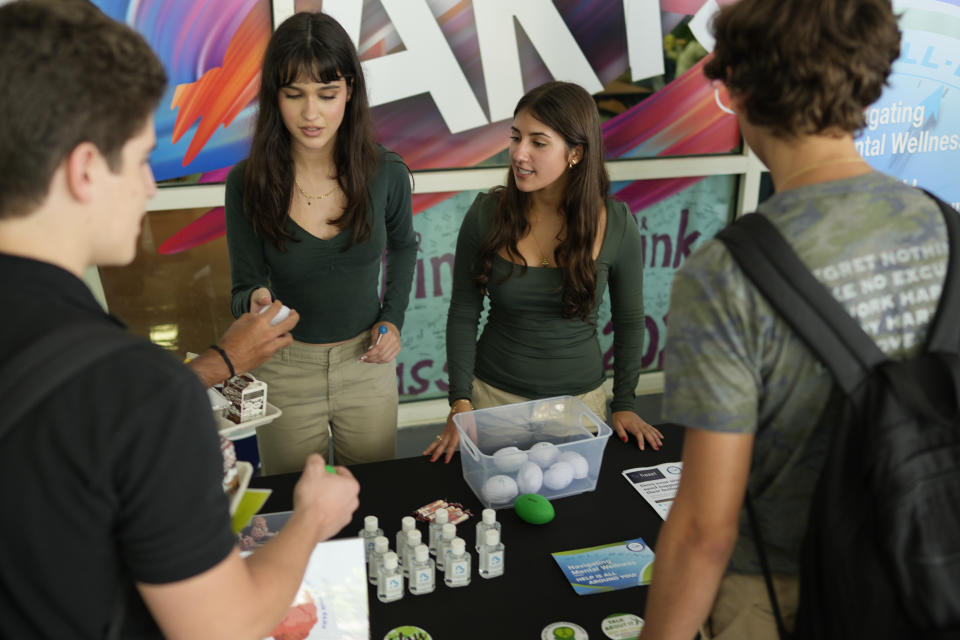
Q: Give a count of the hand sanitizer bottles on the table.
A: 11